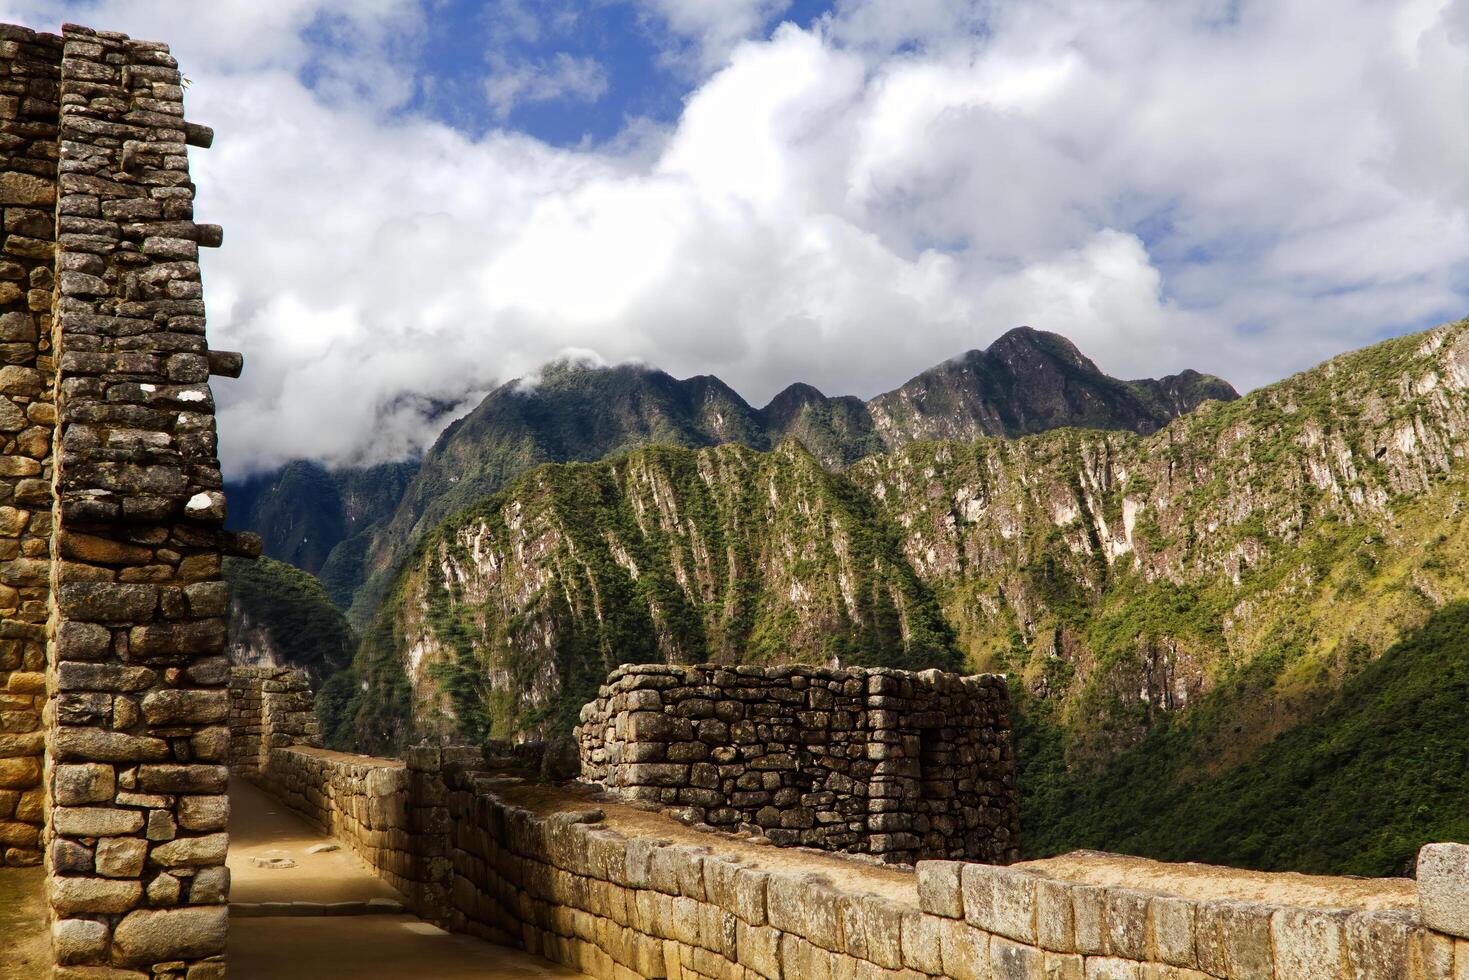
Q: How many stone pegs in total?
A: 4